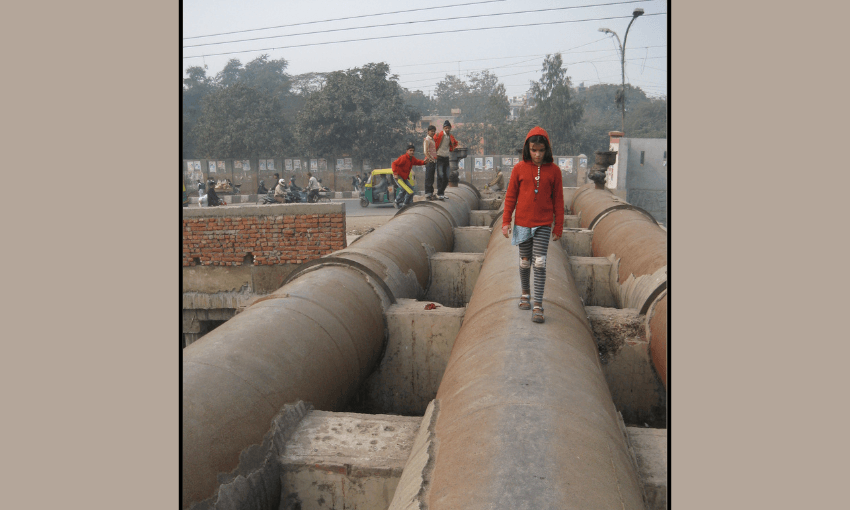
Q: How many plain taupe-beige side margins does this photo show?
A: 2